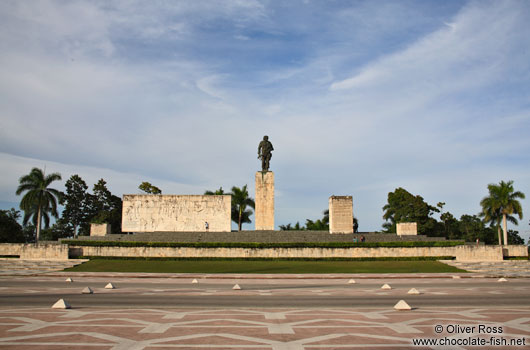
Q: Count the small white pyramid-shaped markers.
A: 11